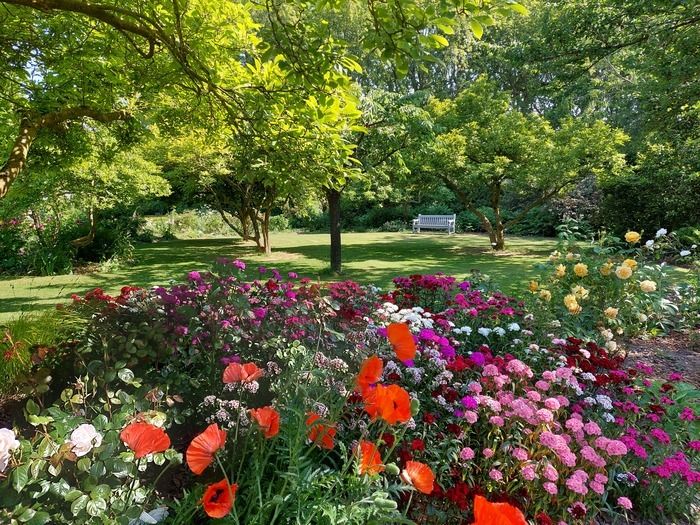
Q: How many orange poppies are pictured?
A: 12